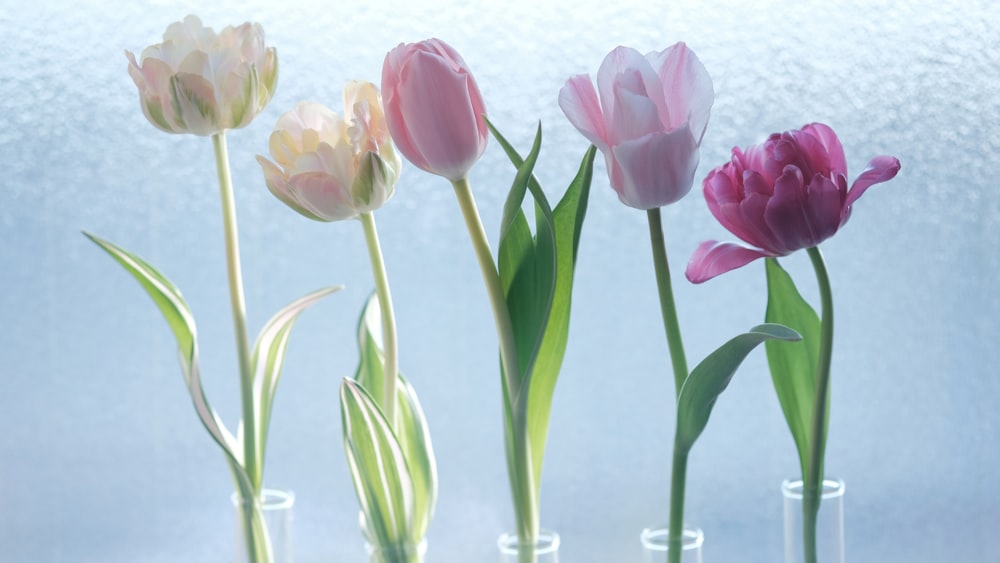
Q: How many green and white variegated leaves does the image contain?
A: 4